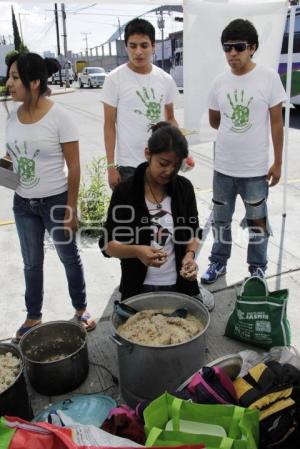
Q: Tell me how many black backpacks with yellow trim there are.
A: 1